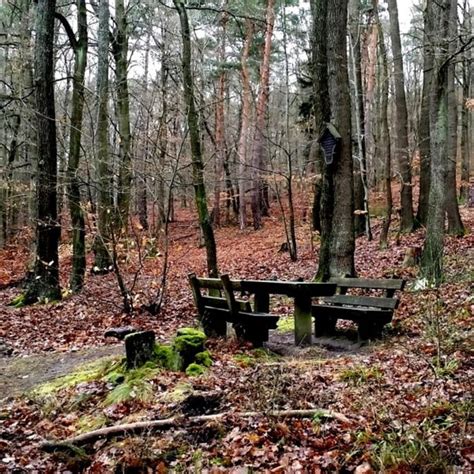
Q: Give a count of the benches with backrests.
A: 2